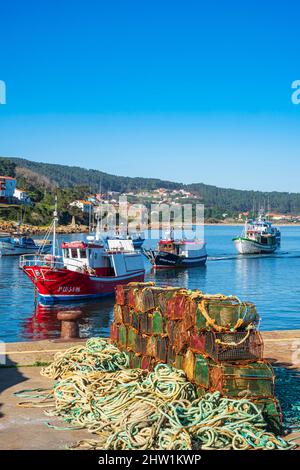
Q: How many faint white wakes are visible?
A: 1